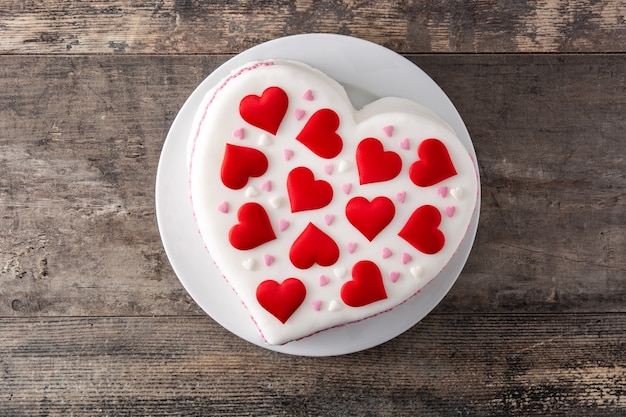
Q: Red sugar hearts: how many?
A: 12